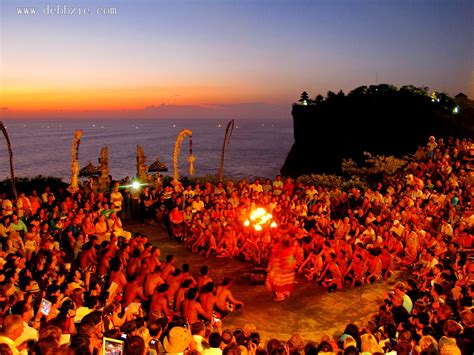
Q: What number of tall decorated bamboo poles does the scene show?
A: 4